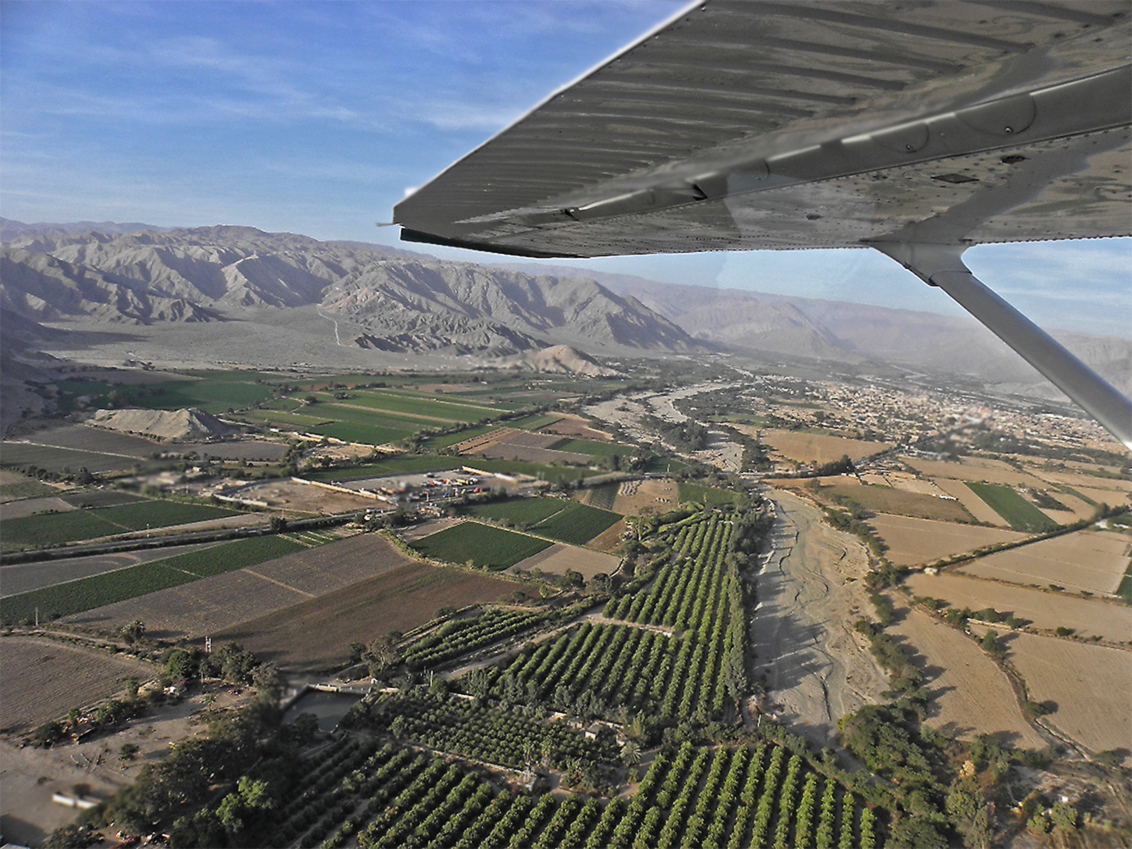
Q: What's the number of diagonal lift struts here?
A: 1